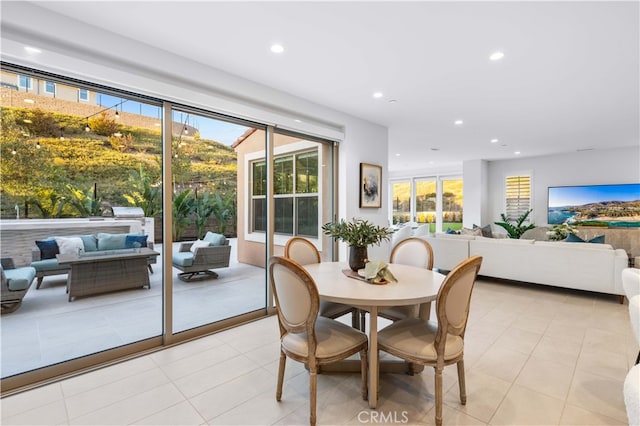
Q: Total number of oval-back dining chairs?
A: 4